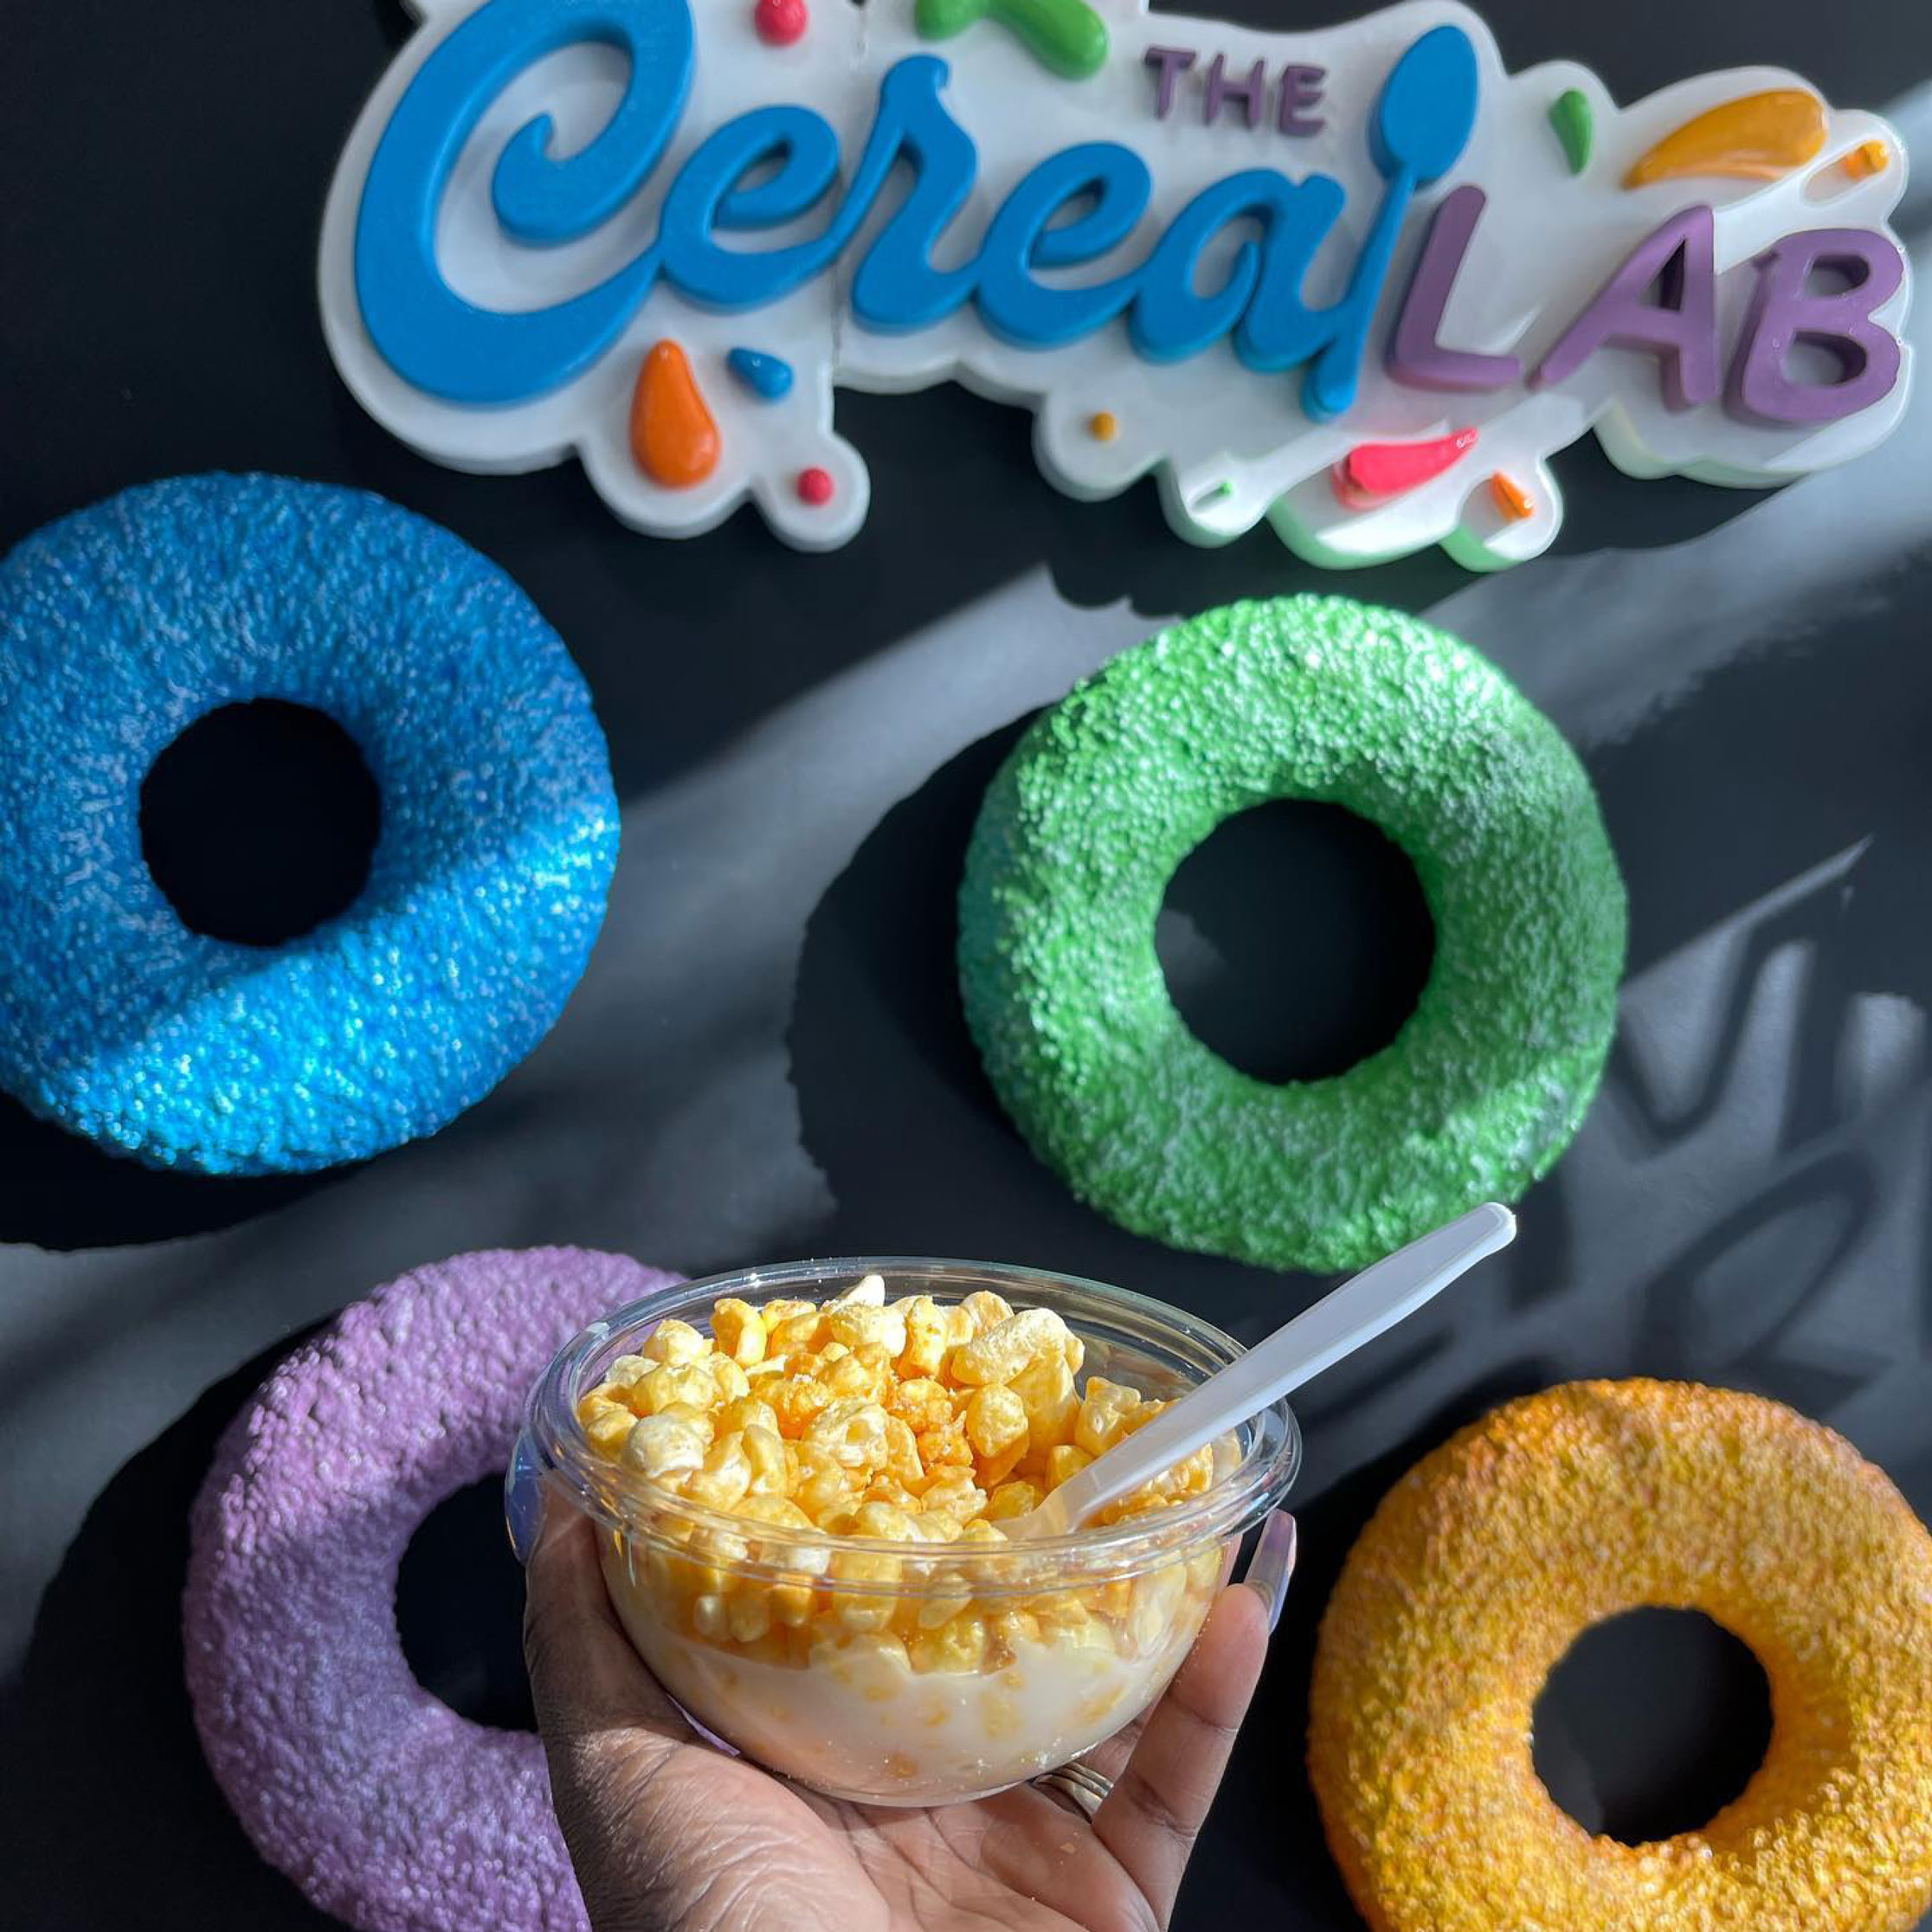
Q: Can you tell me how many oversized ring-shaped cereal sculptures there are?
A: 4